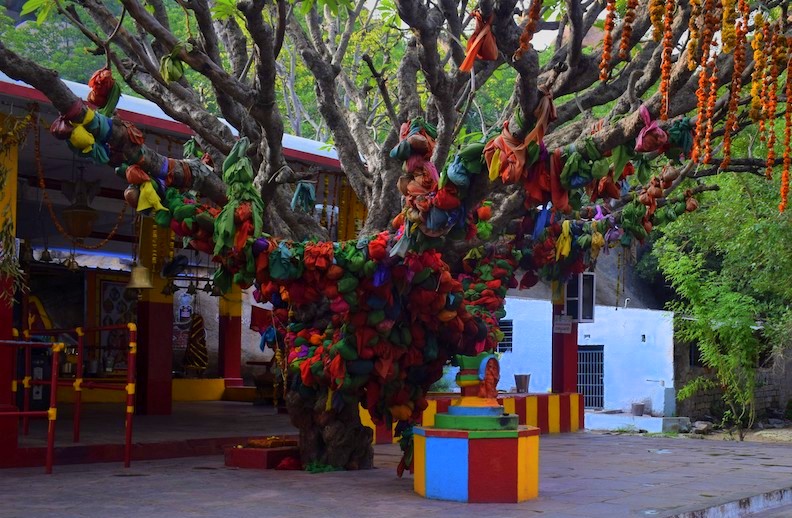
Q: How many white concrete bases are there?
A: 1